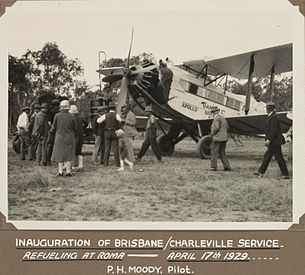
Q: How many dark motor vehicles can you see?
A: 1